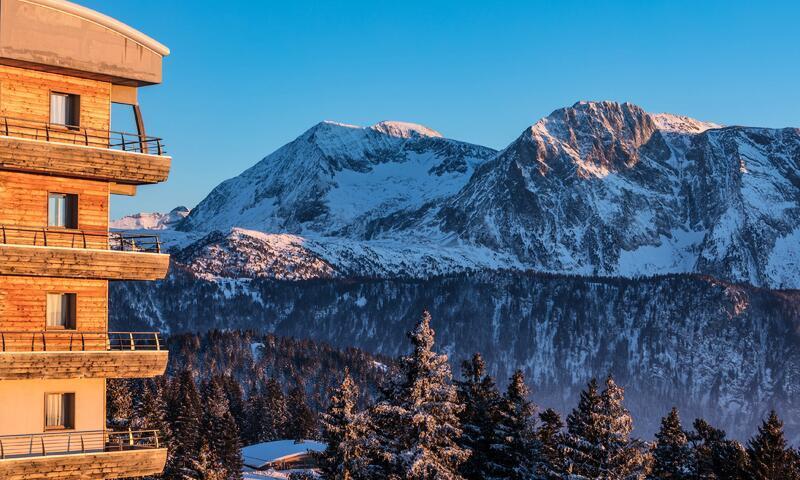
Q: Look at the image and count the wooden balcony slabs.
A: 4